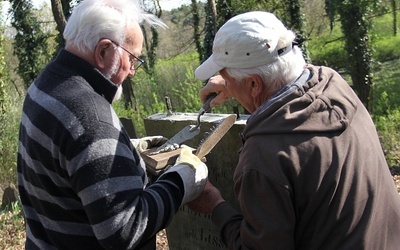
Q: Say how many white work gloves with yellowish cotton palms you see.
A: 2